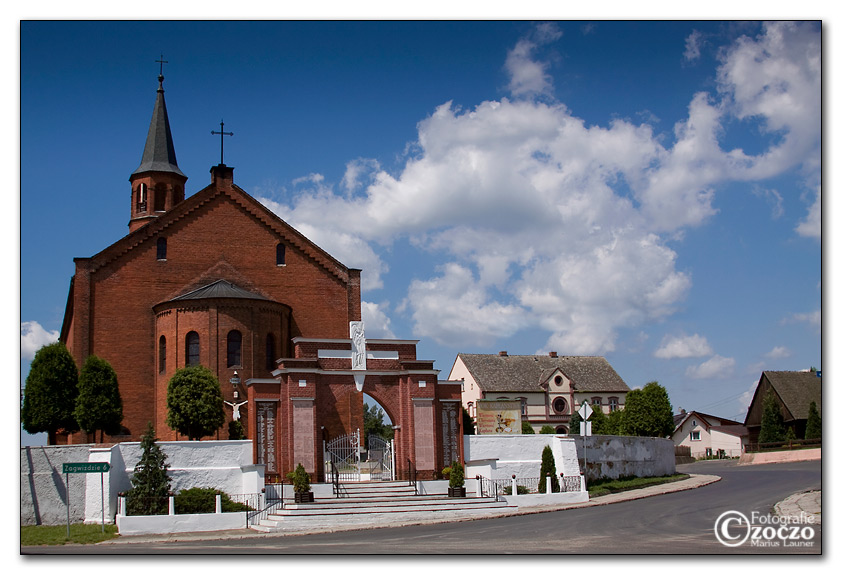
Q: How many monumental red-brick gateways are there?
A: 1